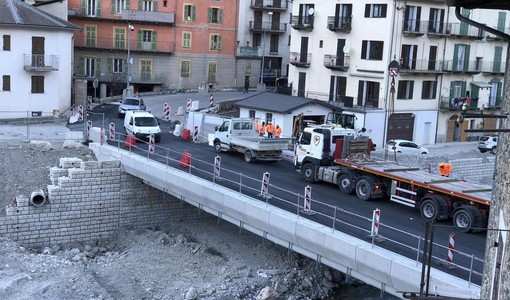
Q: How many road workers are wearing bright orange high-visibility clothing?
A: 5